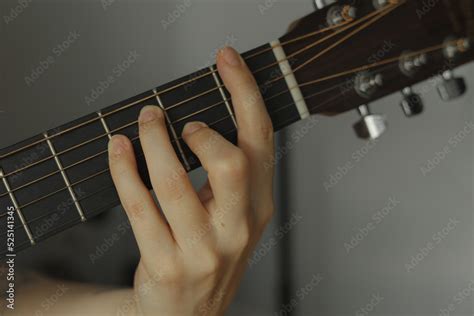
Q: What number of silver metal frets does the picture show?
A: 5